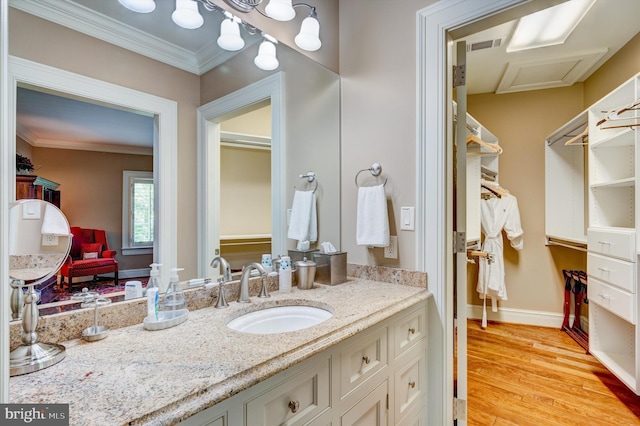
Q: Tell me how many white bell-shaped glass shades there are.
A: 6